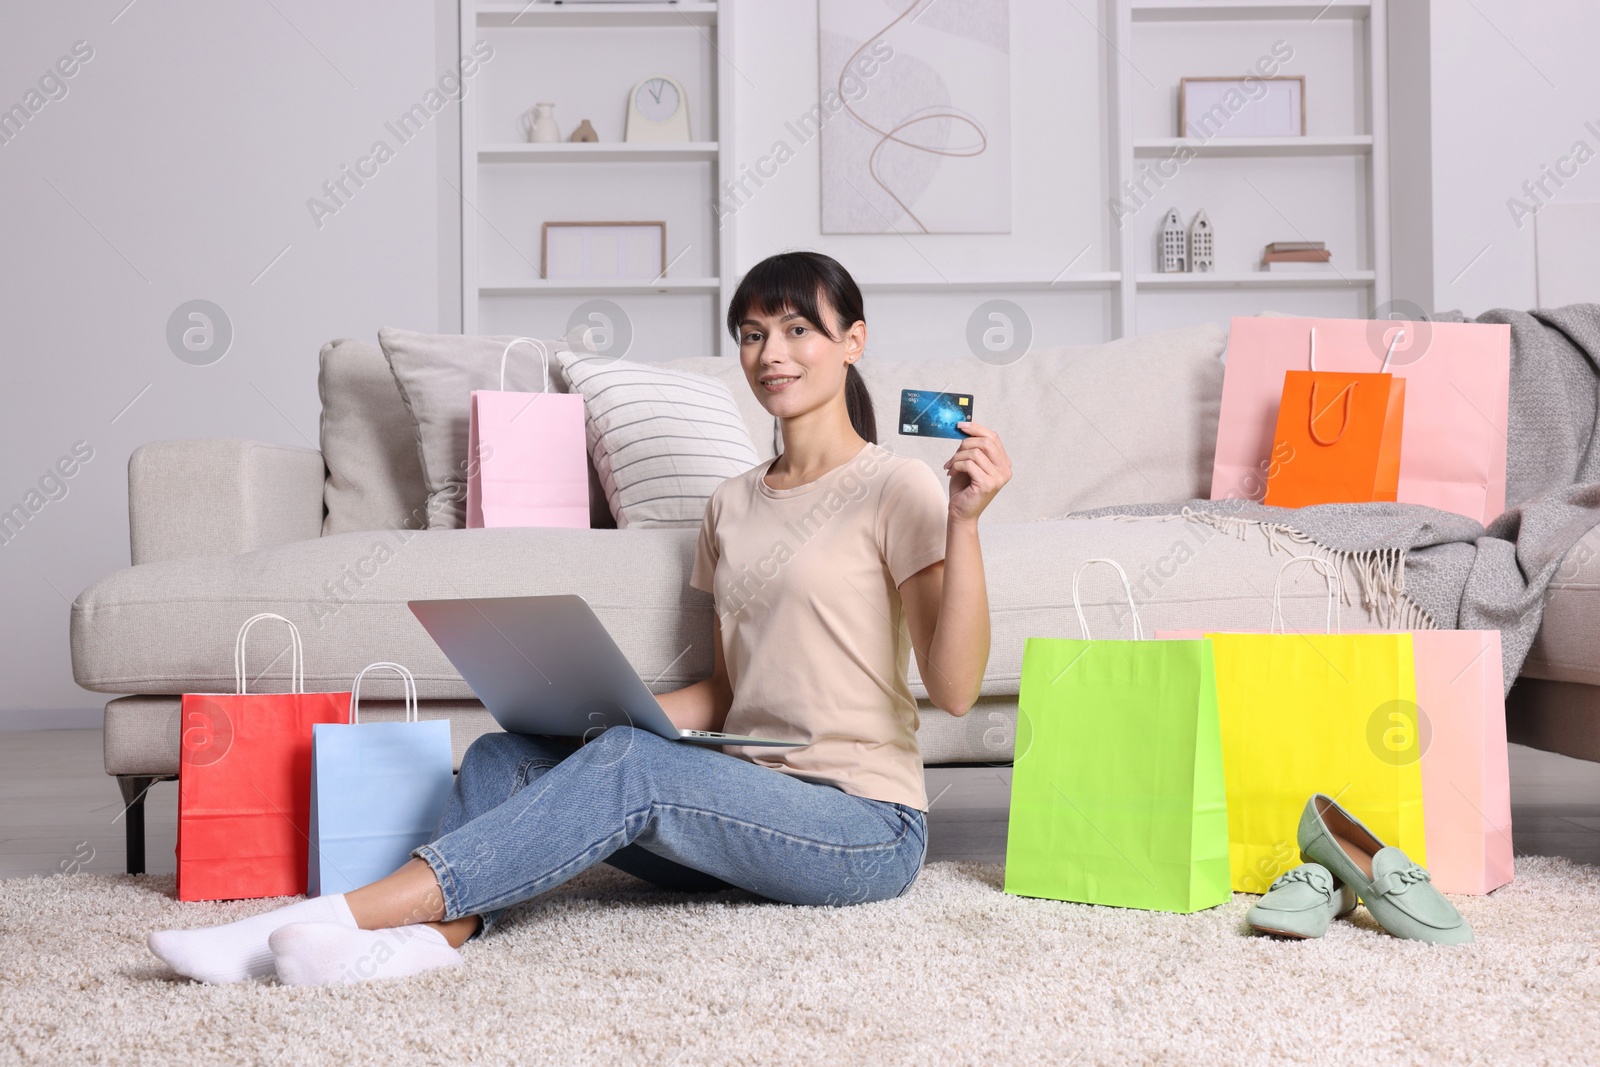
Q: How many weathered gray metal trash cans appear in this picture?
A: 0